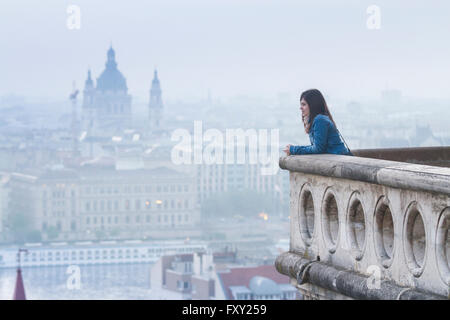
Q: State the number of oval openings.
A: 6